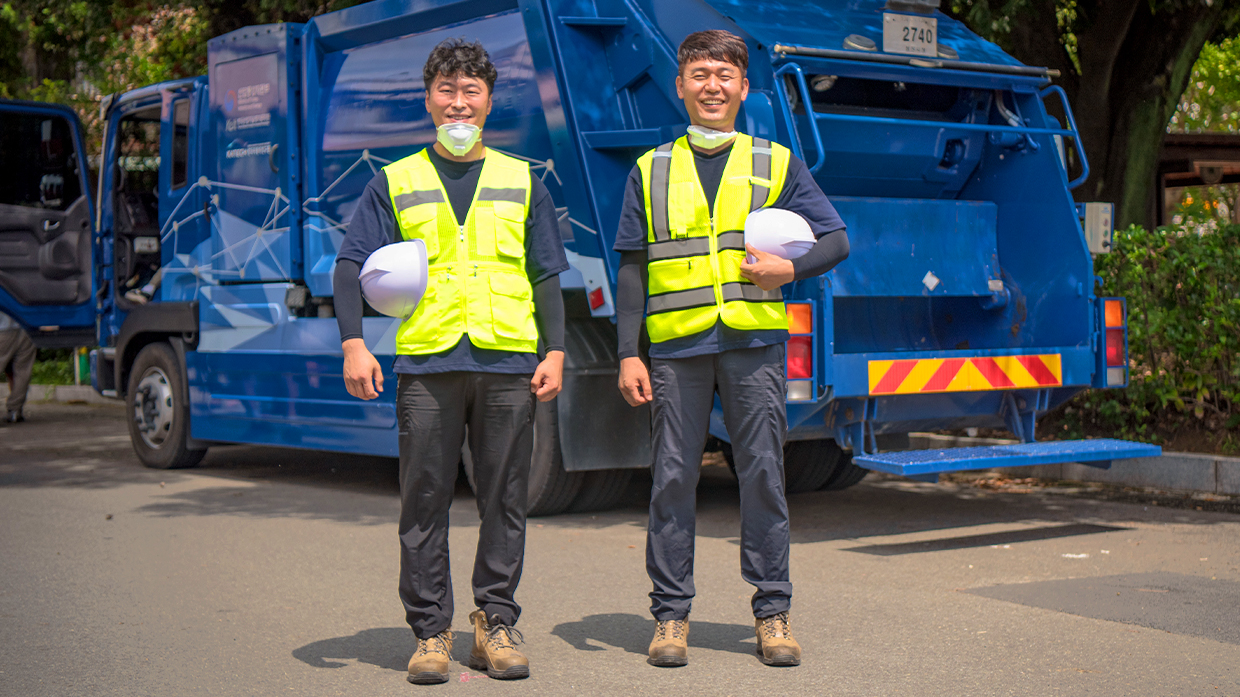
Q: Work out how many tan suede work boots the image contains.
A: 4